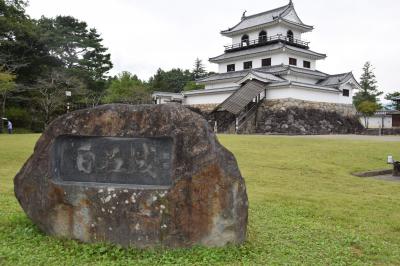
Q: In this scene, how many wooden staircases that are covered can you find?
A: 1